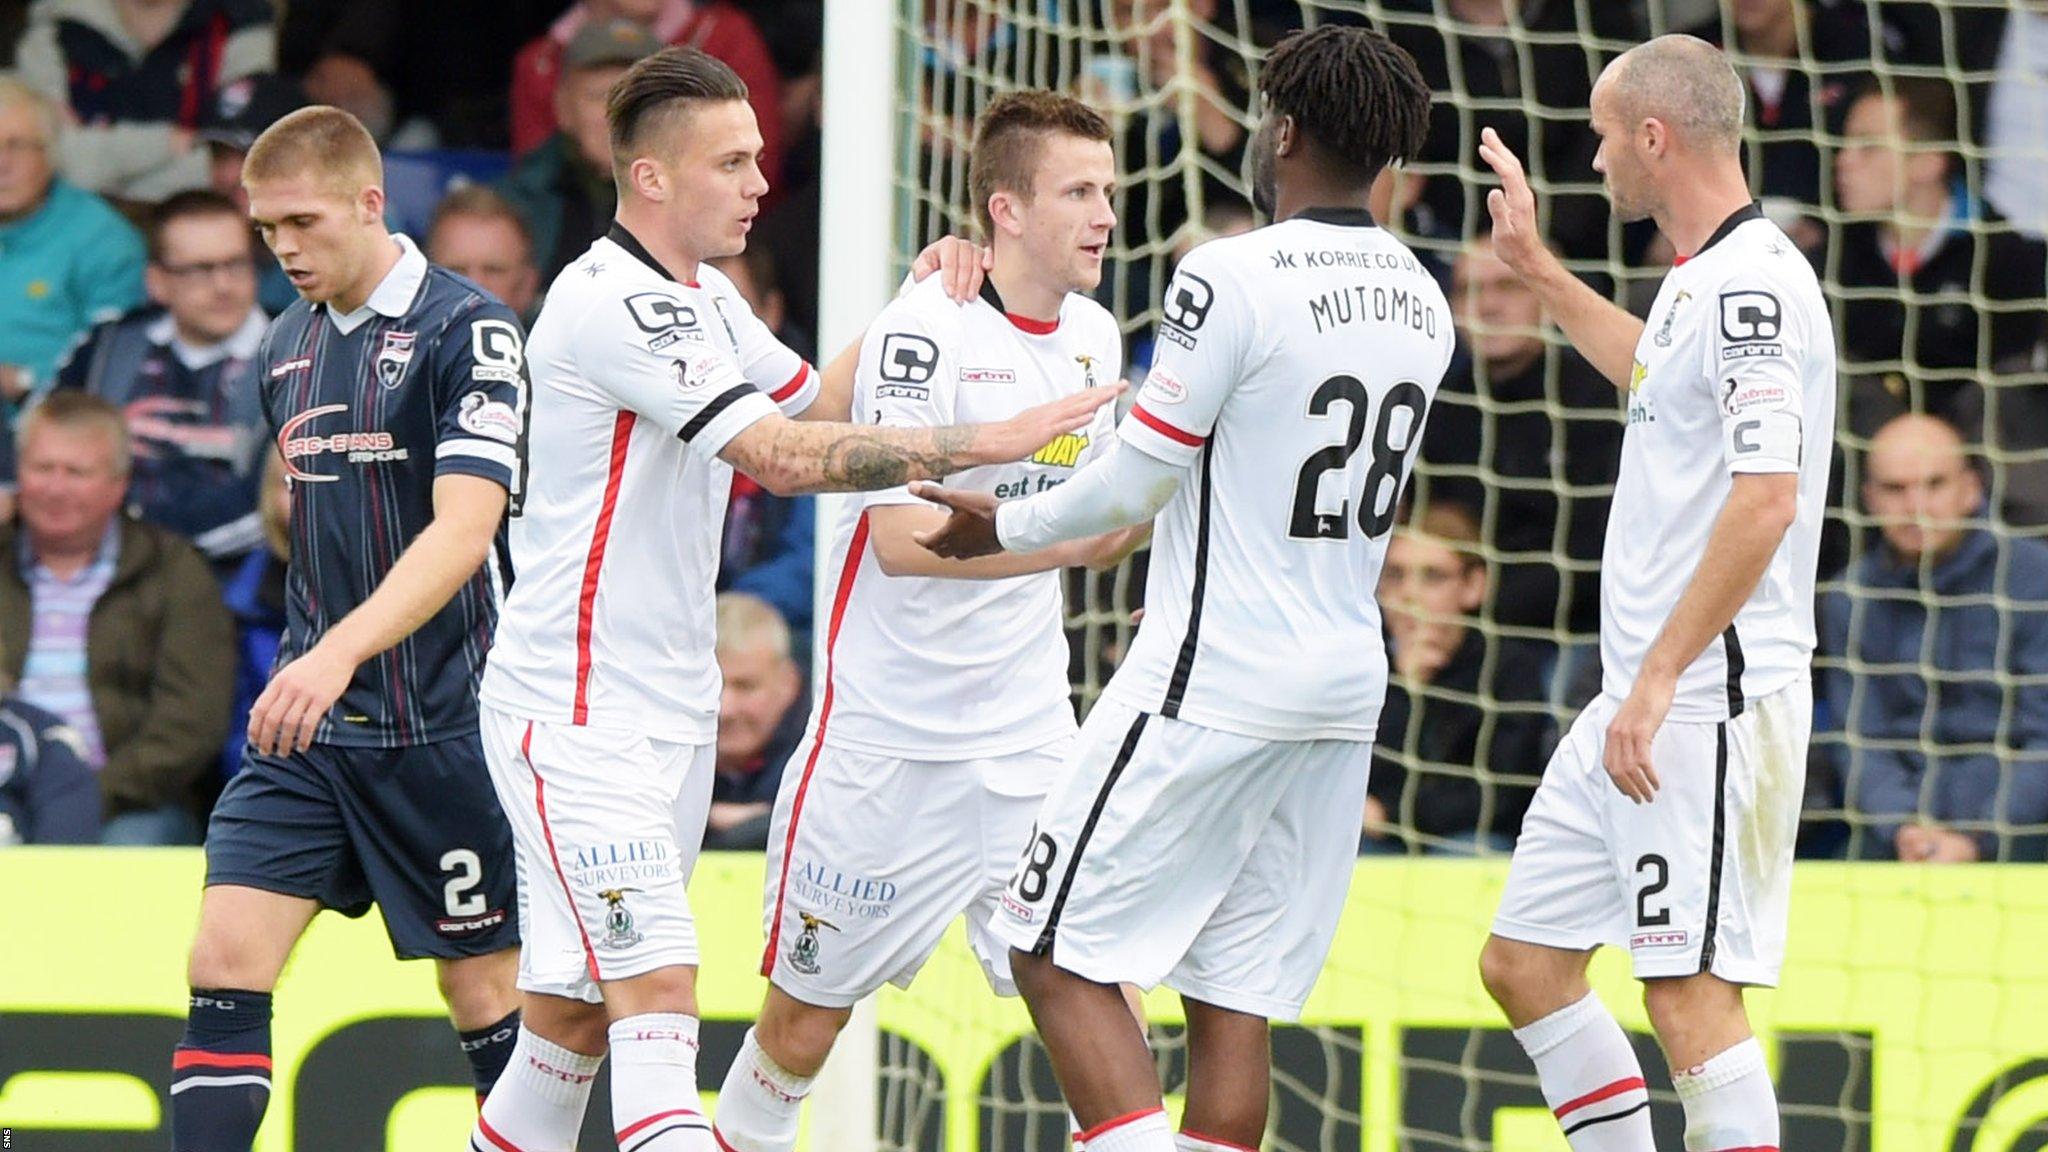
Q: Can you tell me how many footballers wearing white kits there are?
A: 4